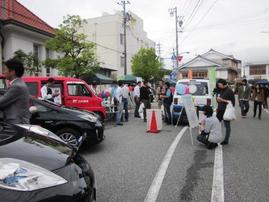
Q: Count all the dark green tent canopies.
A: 2